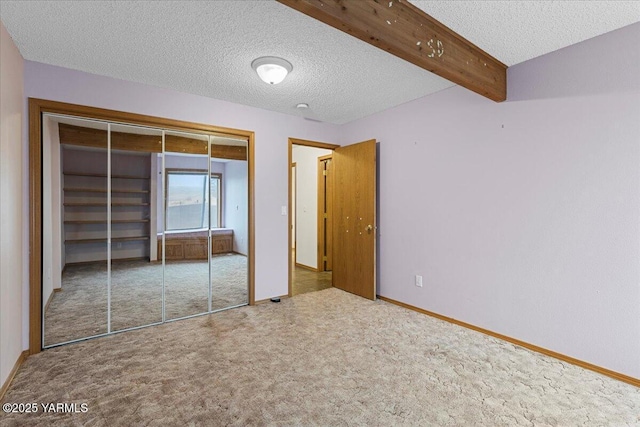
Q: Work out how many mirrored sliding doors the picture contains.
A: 4